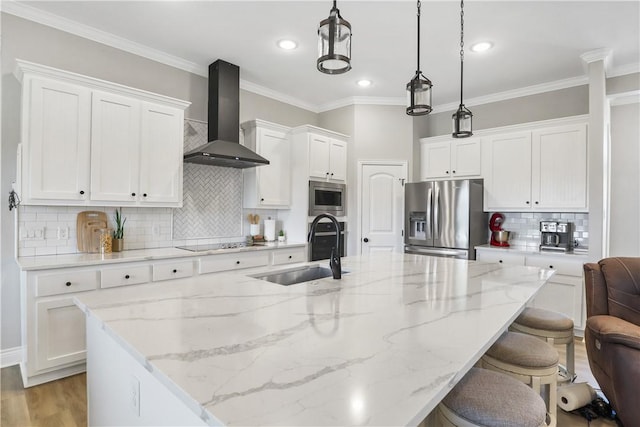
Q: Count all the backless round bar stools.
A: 3